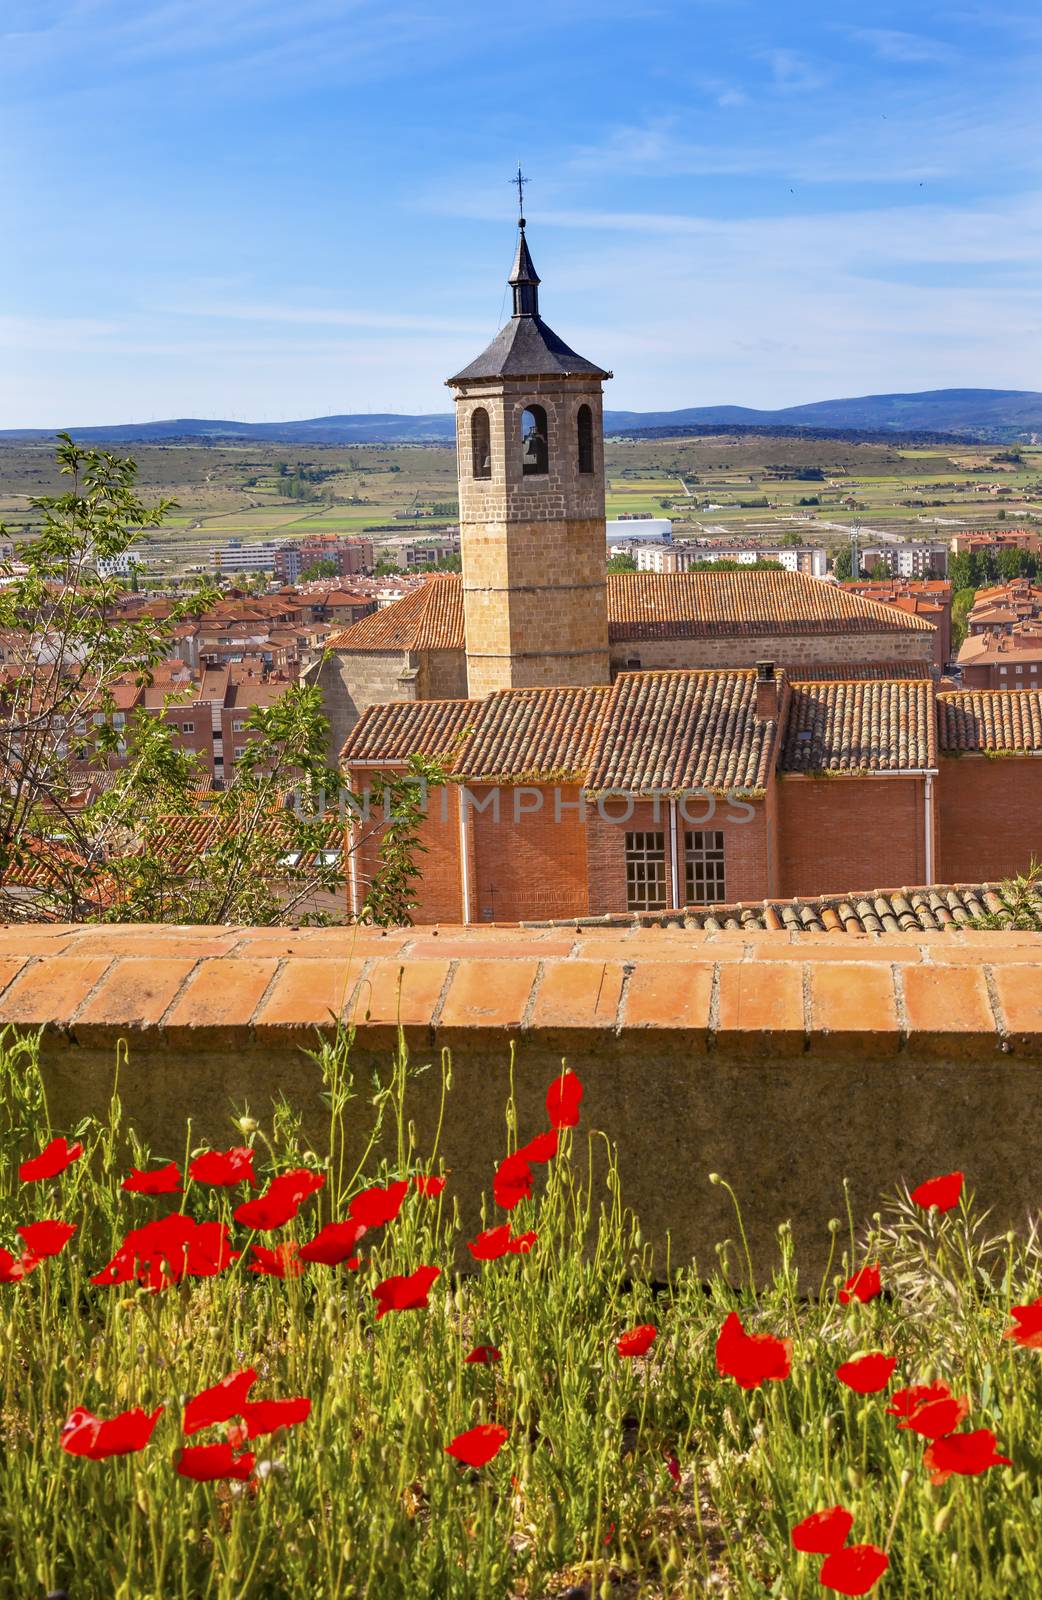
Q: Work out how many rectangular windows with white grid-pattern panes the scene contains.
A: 2